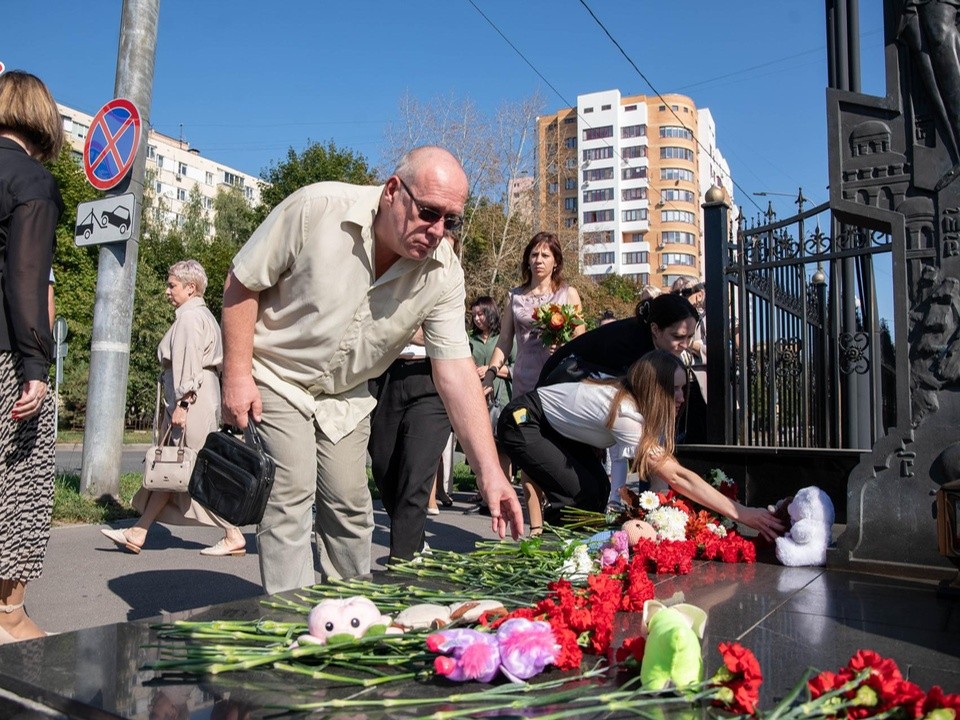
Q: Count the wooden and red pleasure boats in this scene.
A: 0